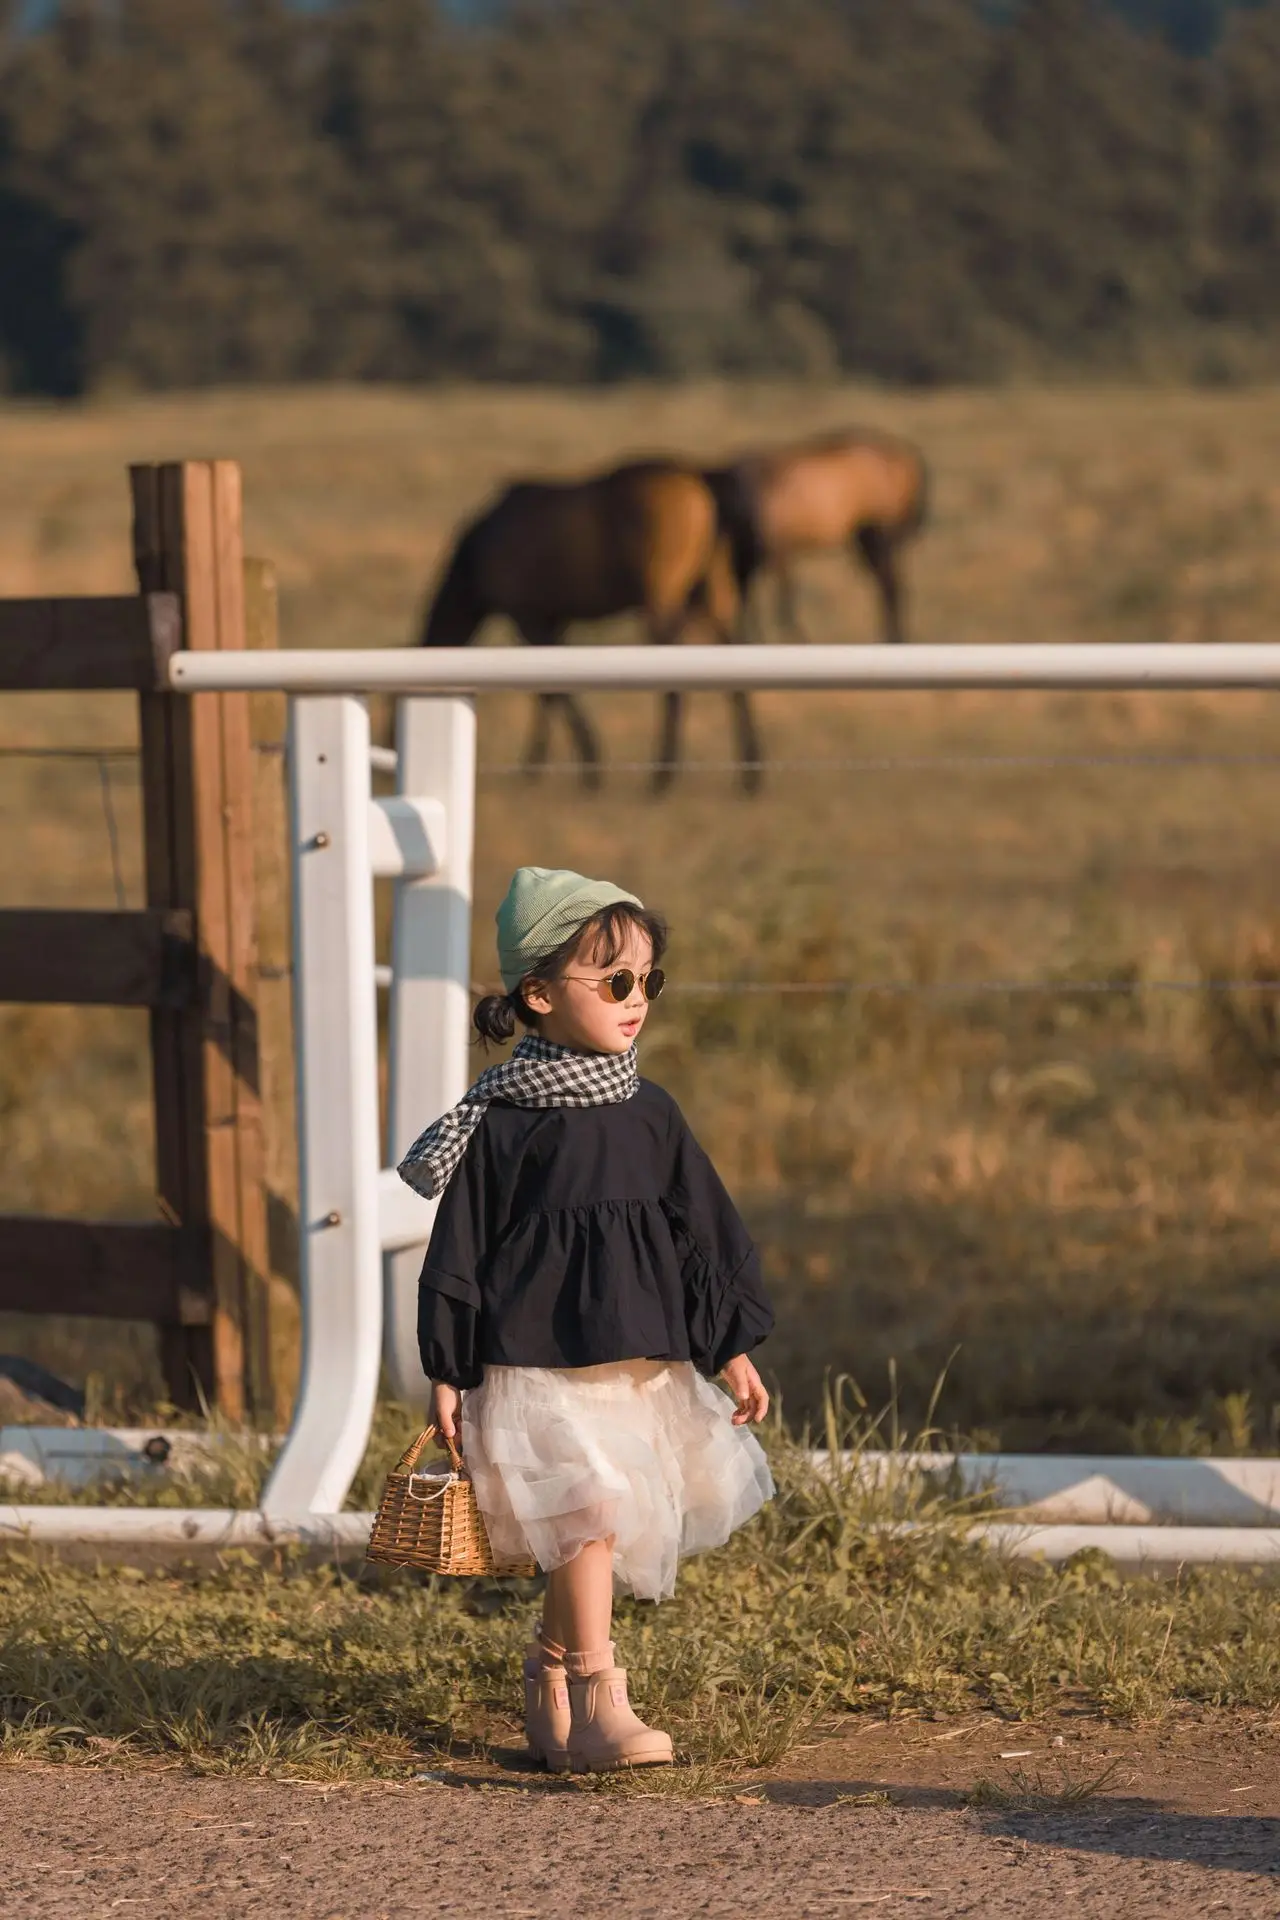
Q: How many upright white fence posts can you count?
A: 2